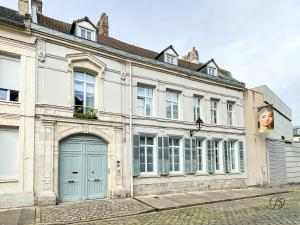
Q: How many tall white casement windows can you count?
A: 11